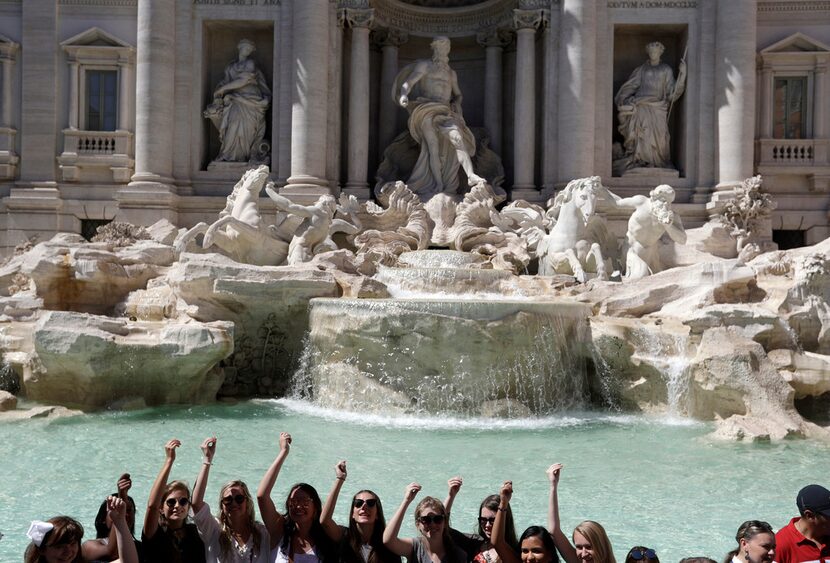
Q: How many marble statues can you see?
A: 7